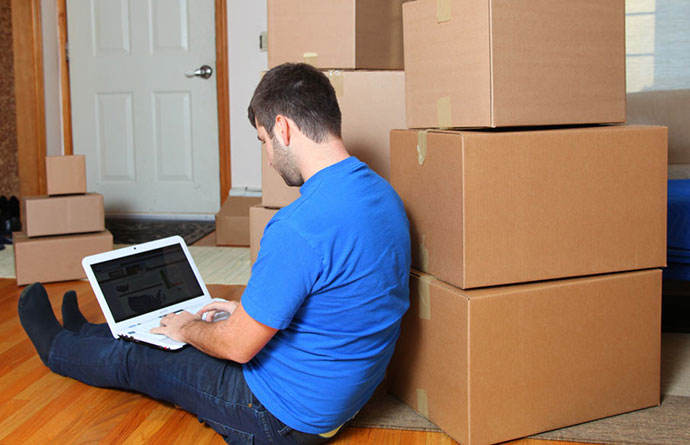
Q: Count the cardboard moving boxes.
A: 10